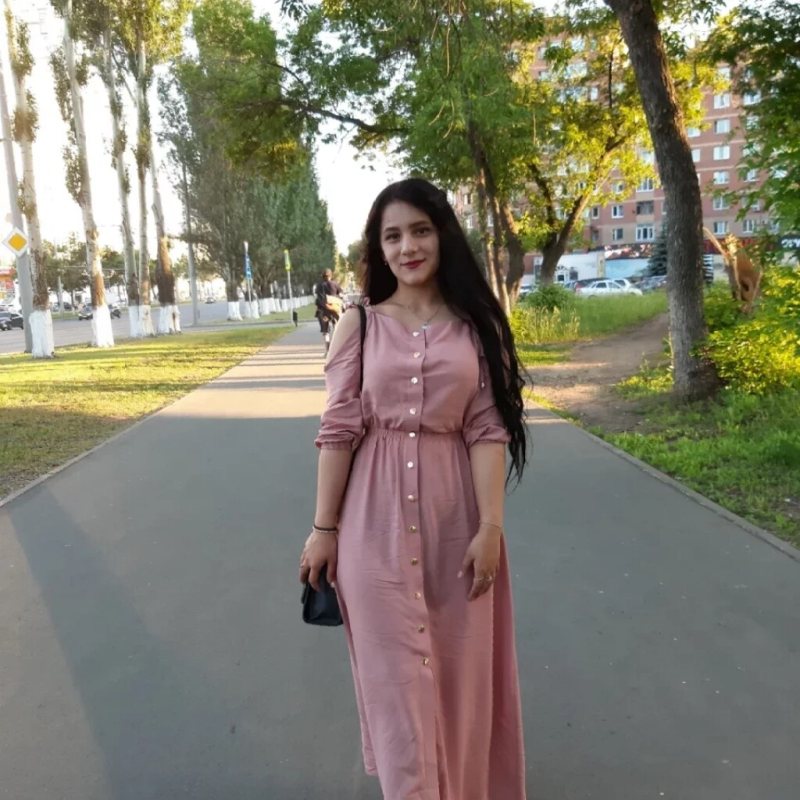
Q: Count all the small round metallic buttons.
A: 12